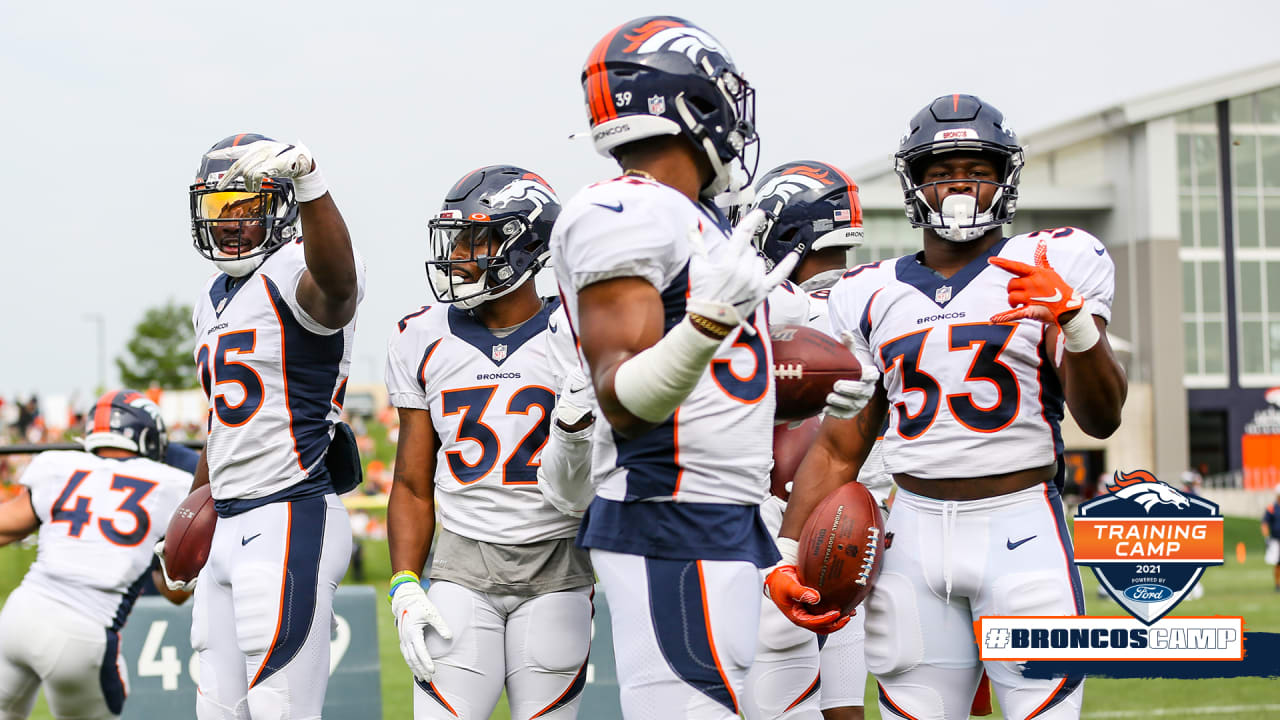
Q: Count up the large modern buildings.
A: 1